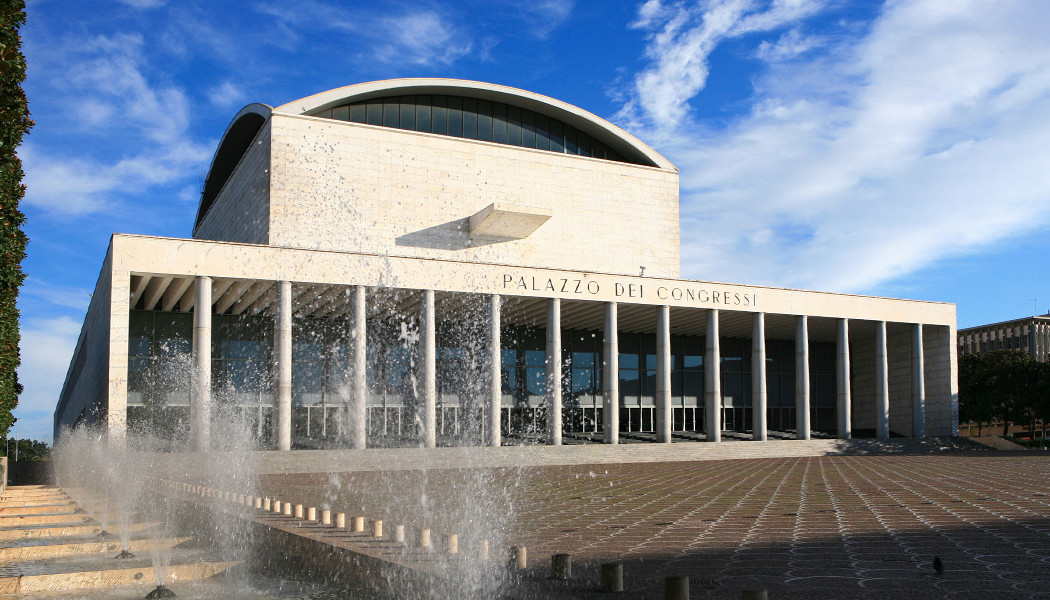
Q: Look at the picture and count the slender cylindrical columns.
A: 14